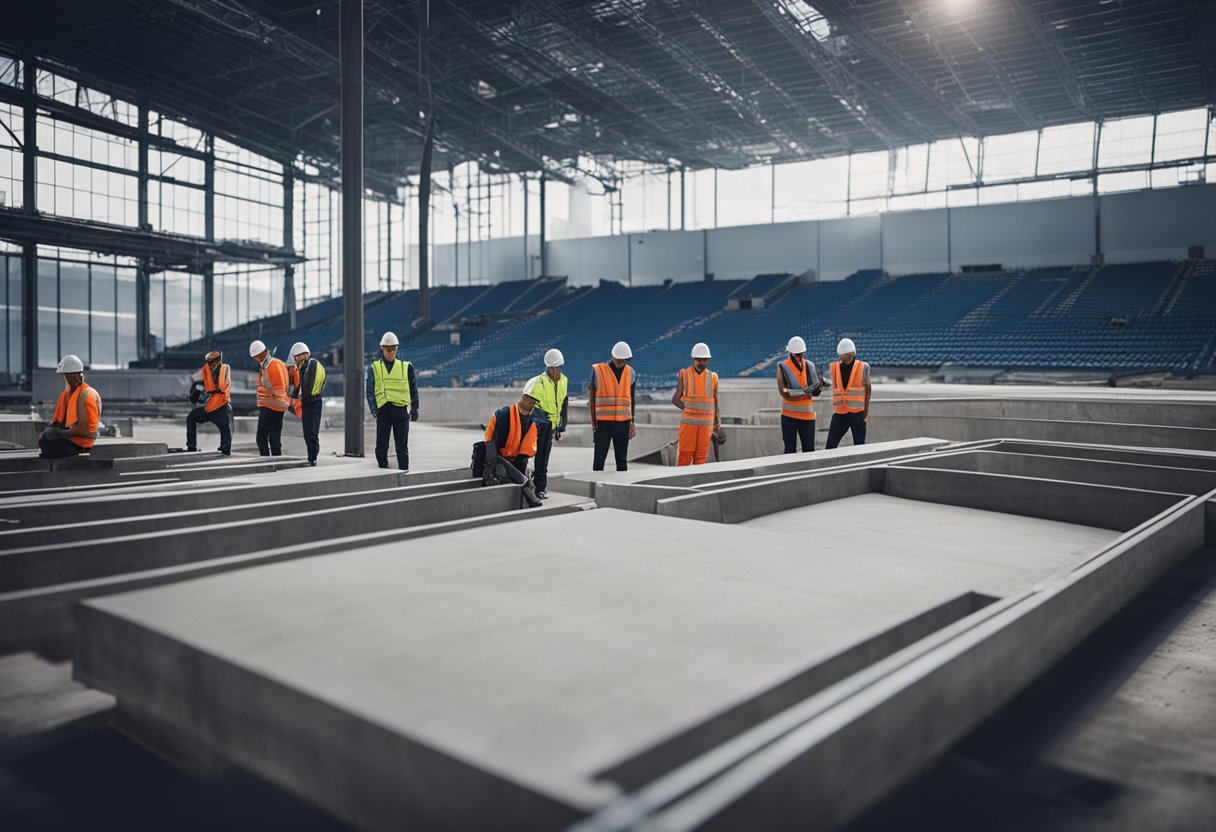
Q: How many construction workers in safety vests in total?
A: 11